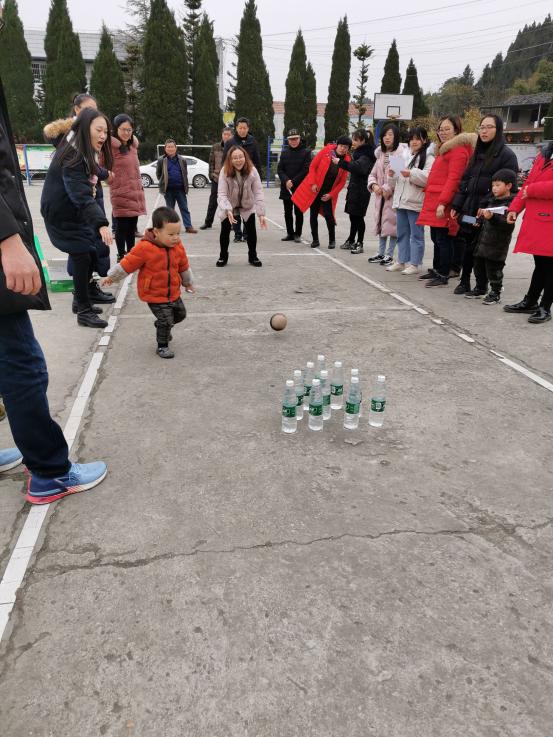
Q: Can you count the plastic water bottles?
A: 10